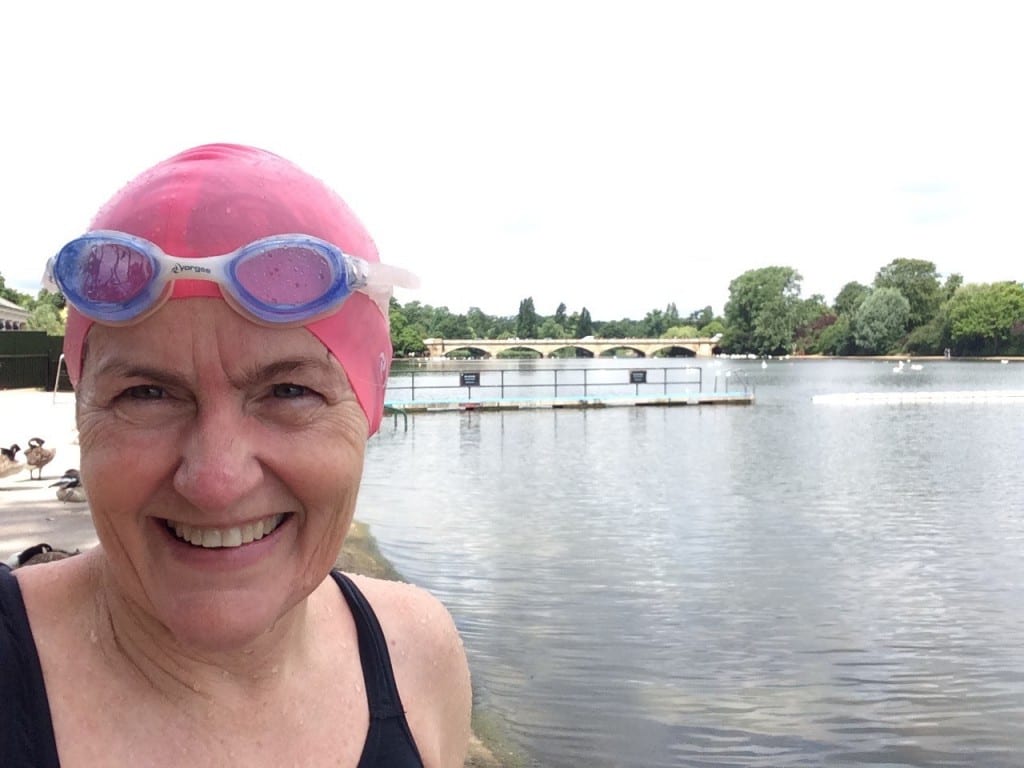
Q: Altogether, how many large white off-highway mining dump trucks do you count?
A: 0